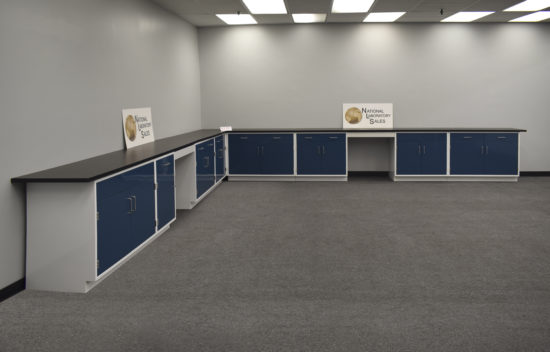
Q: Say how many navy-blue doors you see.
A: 15